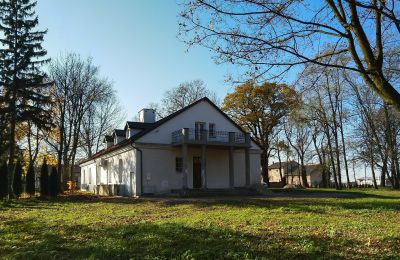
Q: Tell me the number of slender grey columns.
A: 4